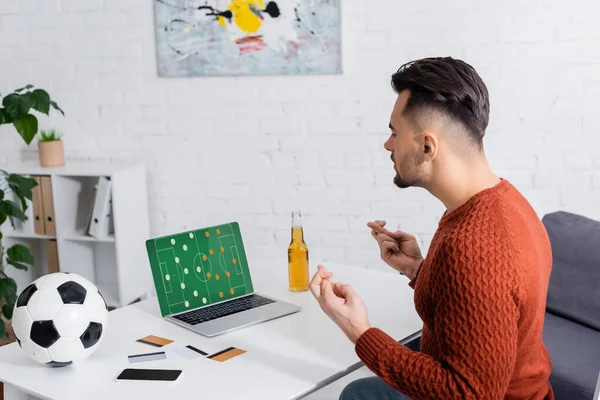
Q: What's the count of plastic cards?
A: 4